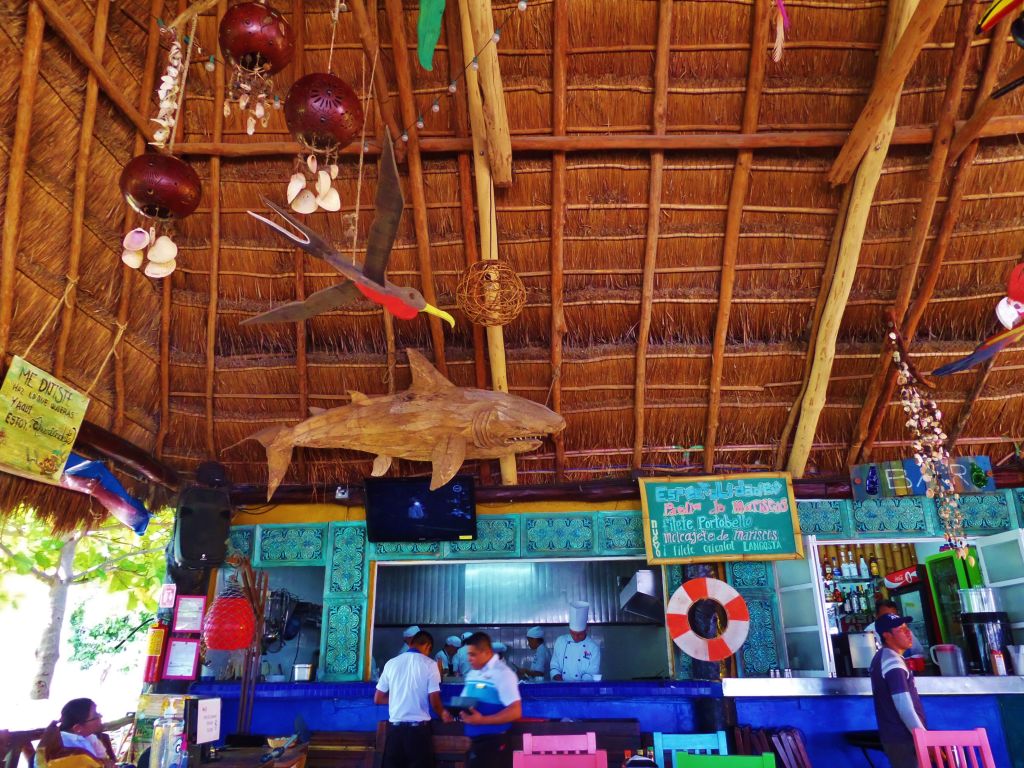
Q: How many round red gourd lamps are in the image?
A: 3